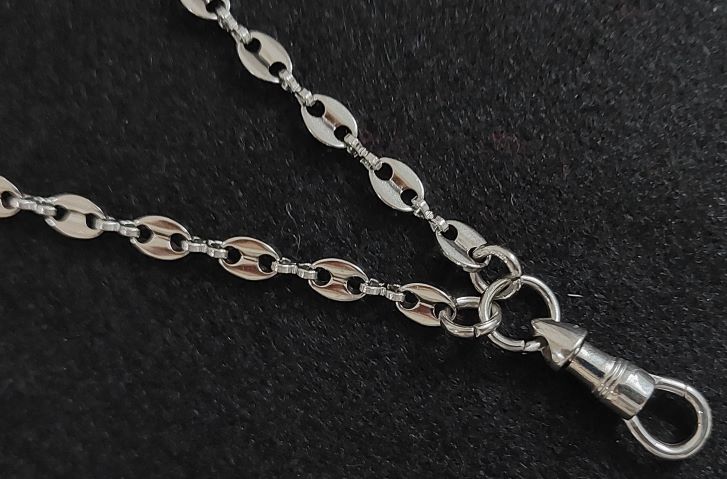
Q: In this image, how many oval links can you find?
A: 11